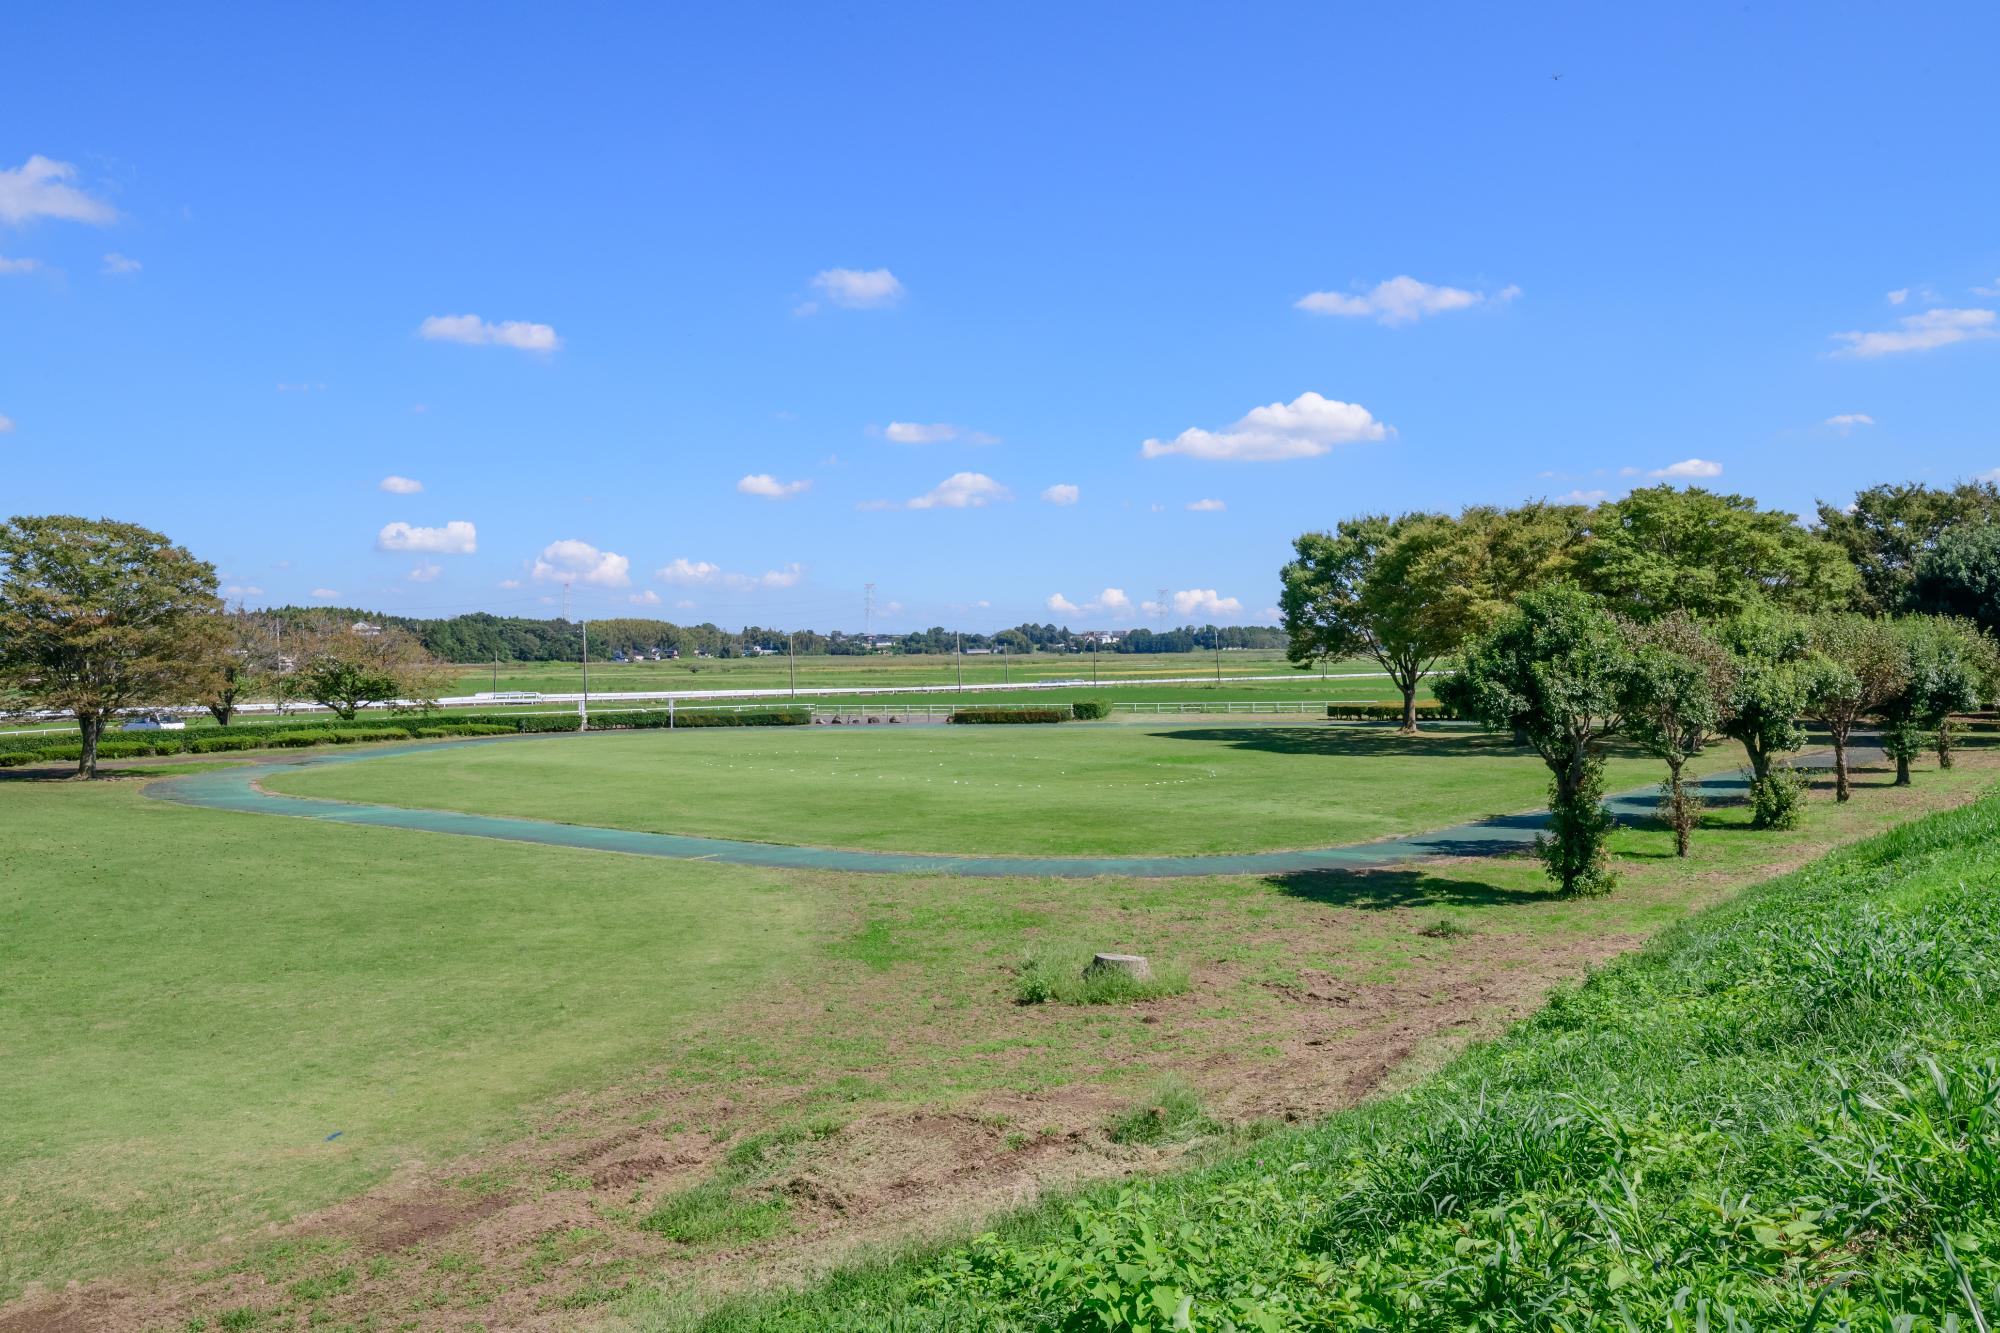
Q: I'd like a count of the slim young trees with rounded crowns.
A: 6